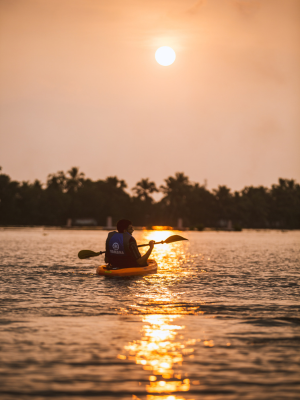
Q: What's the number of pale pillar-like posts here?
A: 4